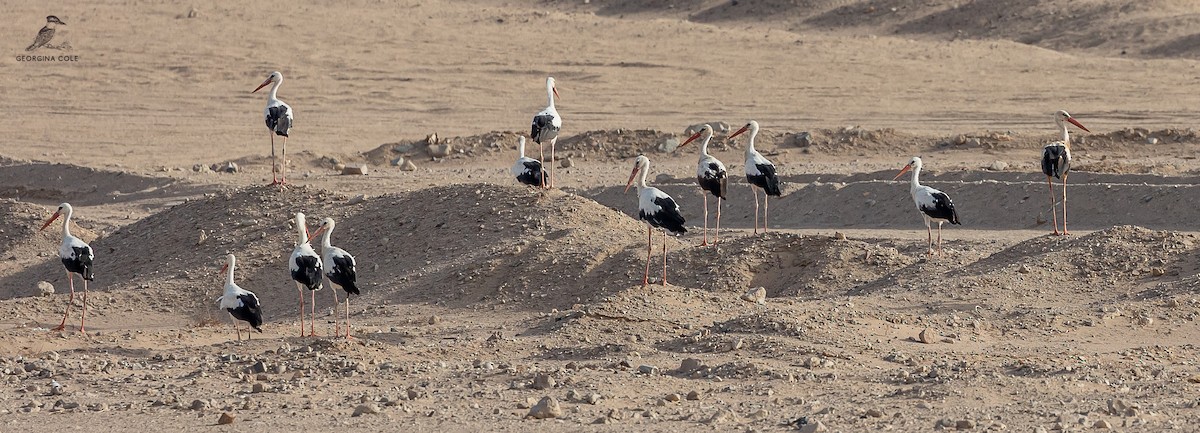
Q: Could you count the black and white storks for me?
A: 12